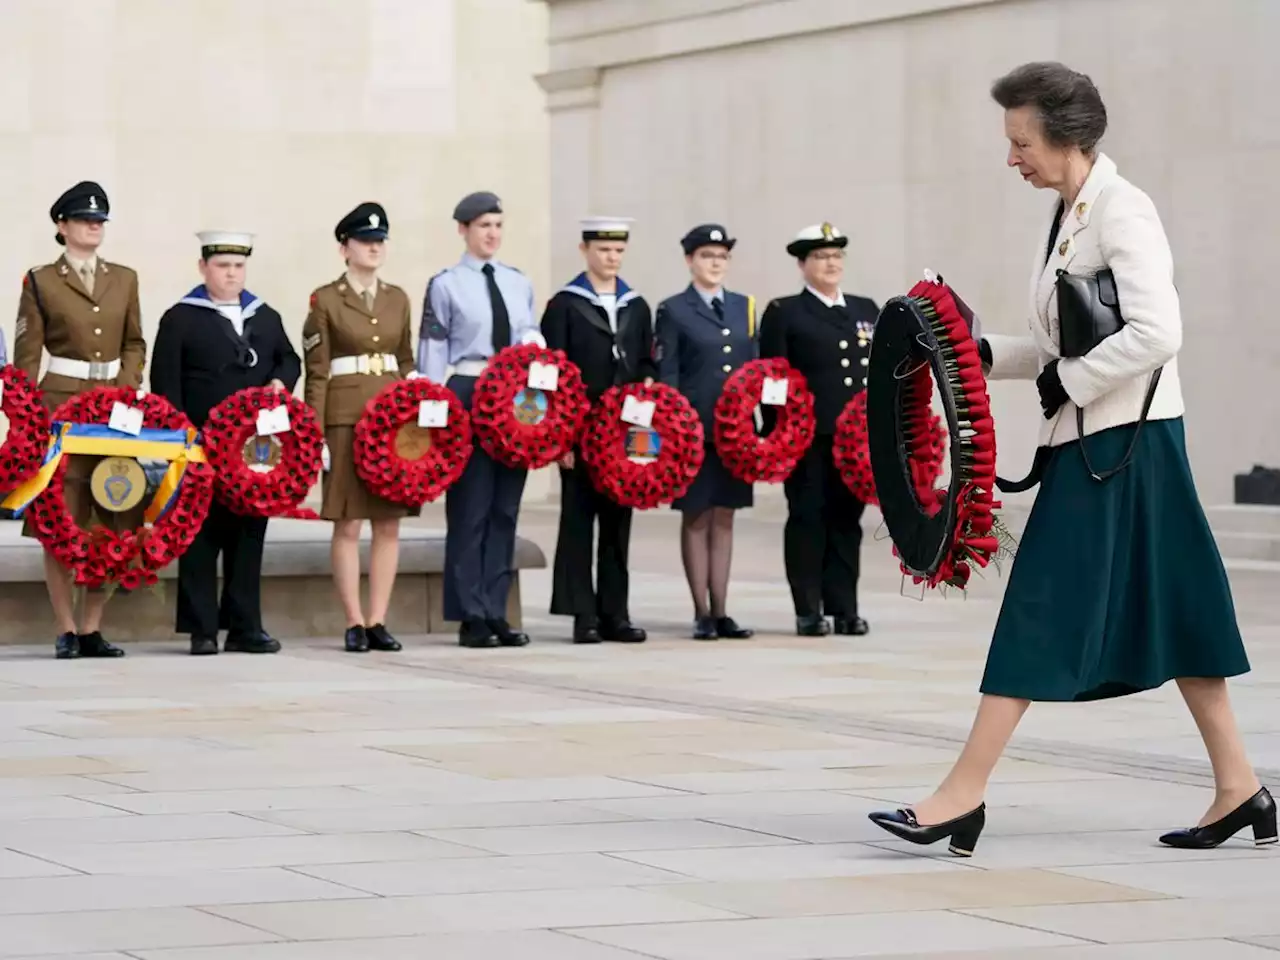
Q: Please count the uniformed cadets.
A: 7